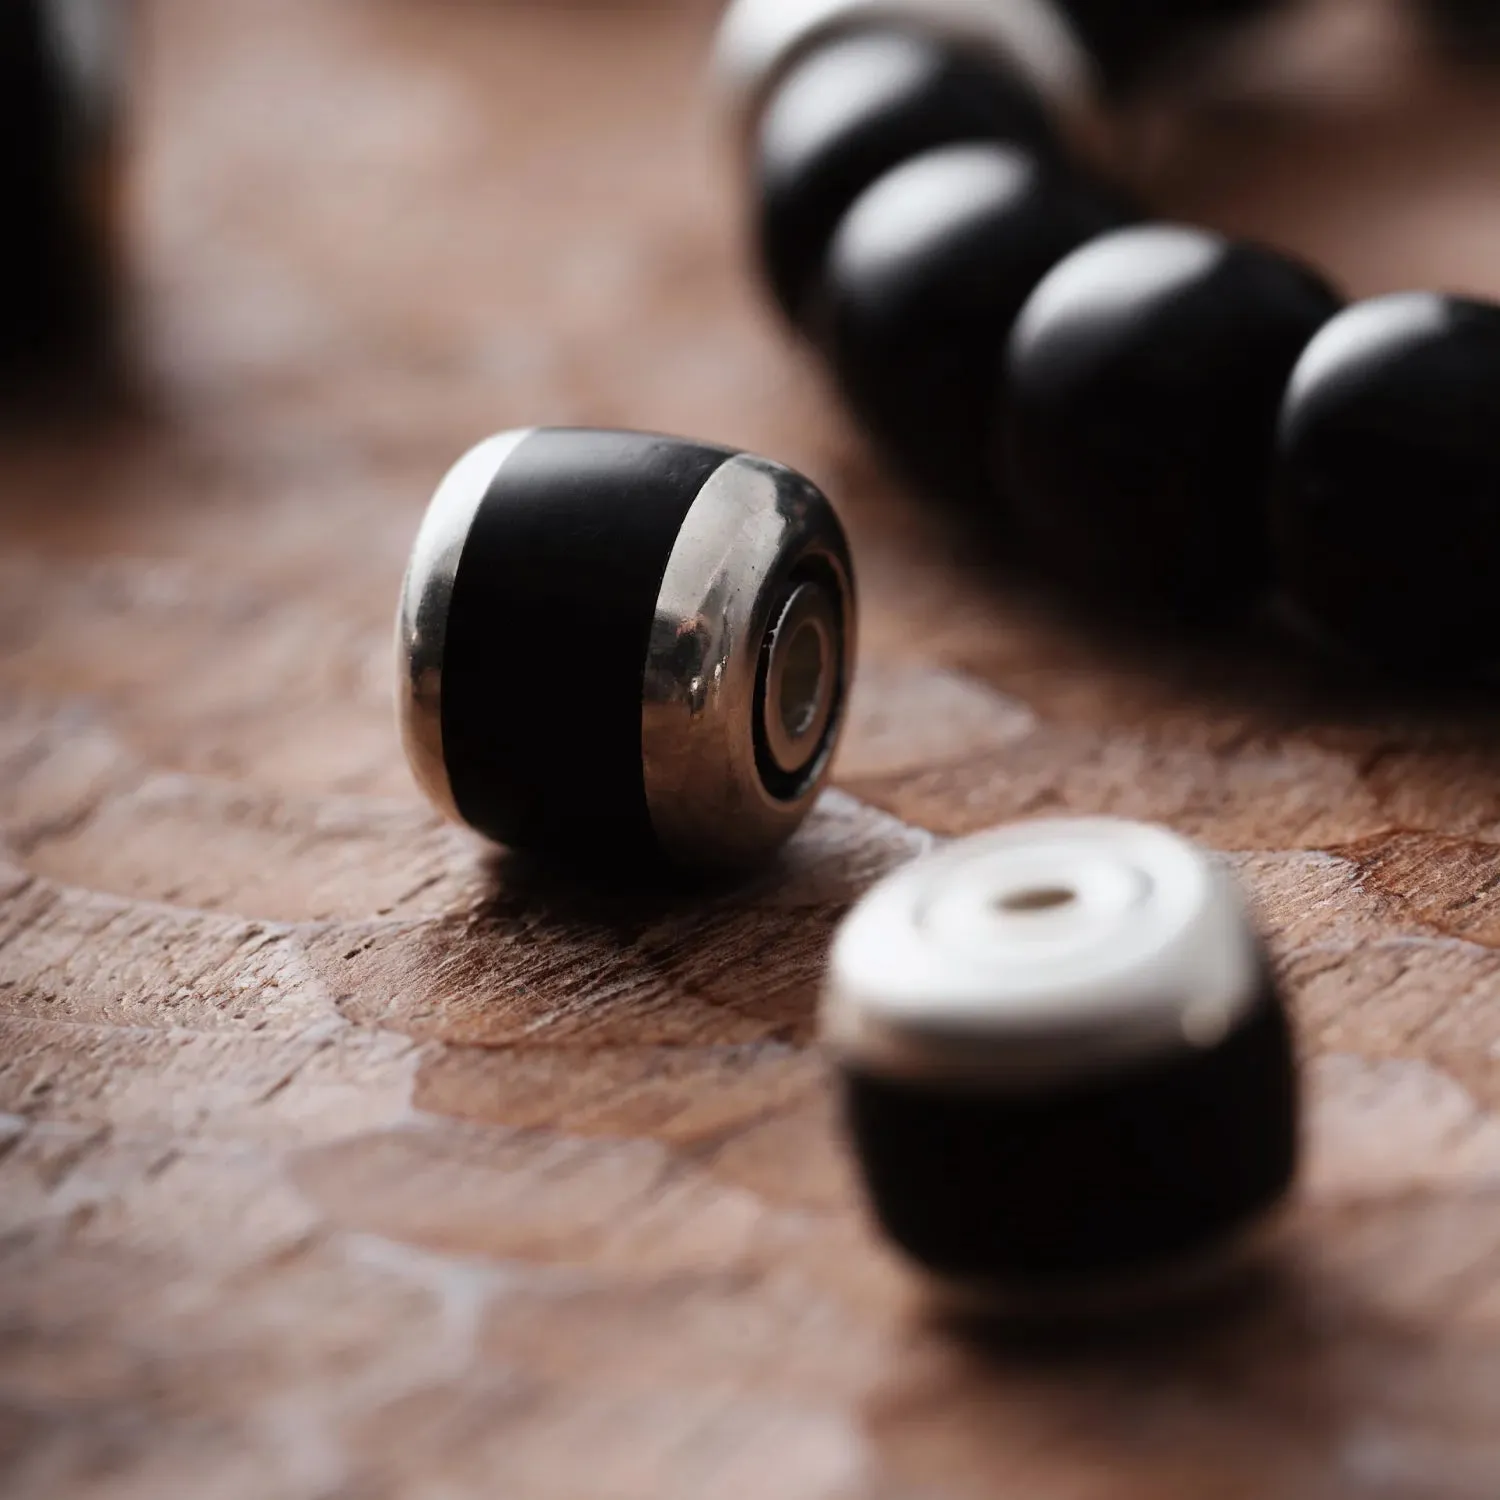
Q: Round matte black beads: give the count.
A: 4